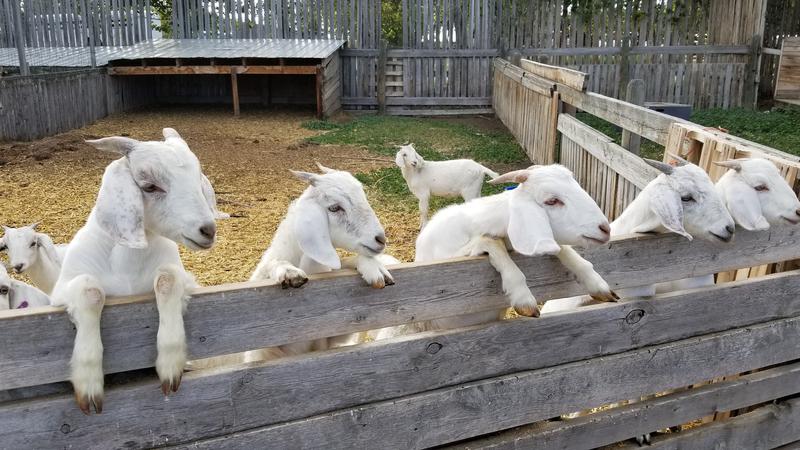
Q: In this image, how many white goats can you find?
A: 8